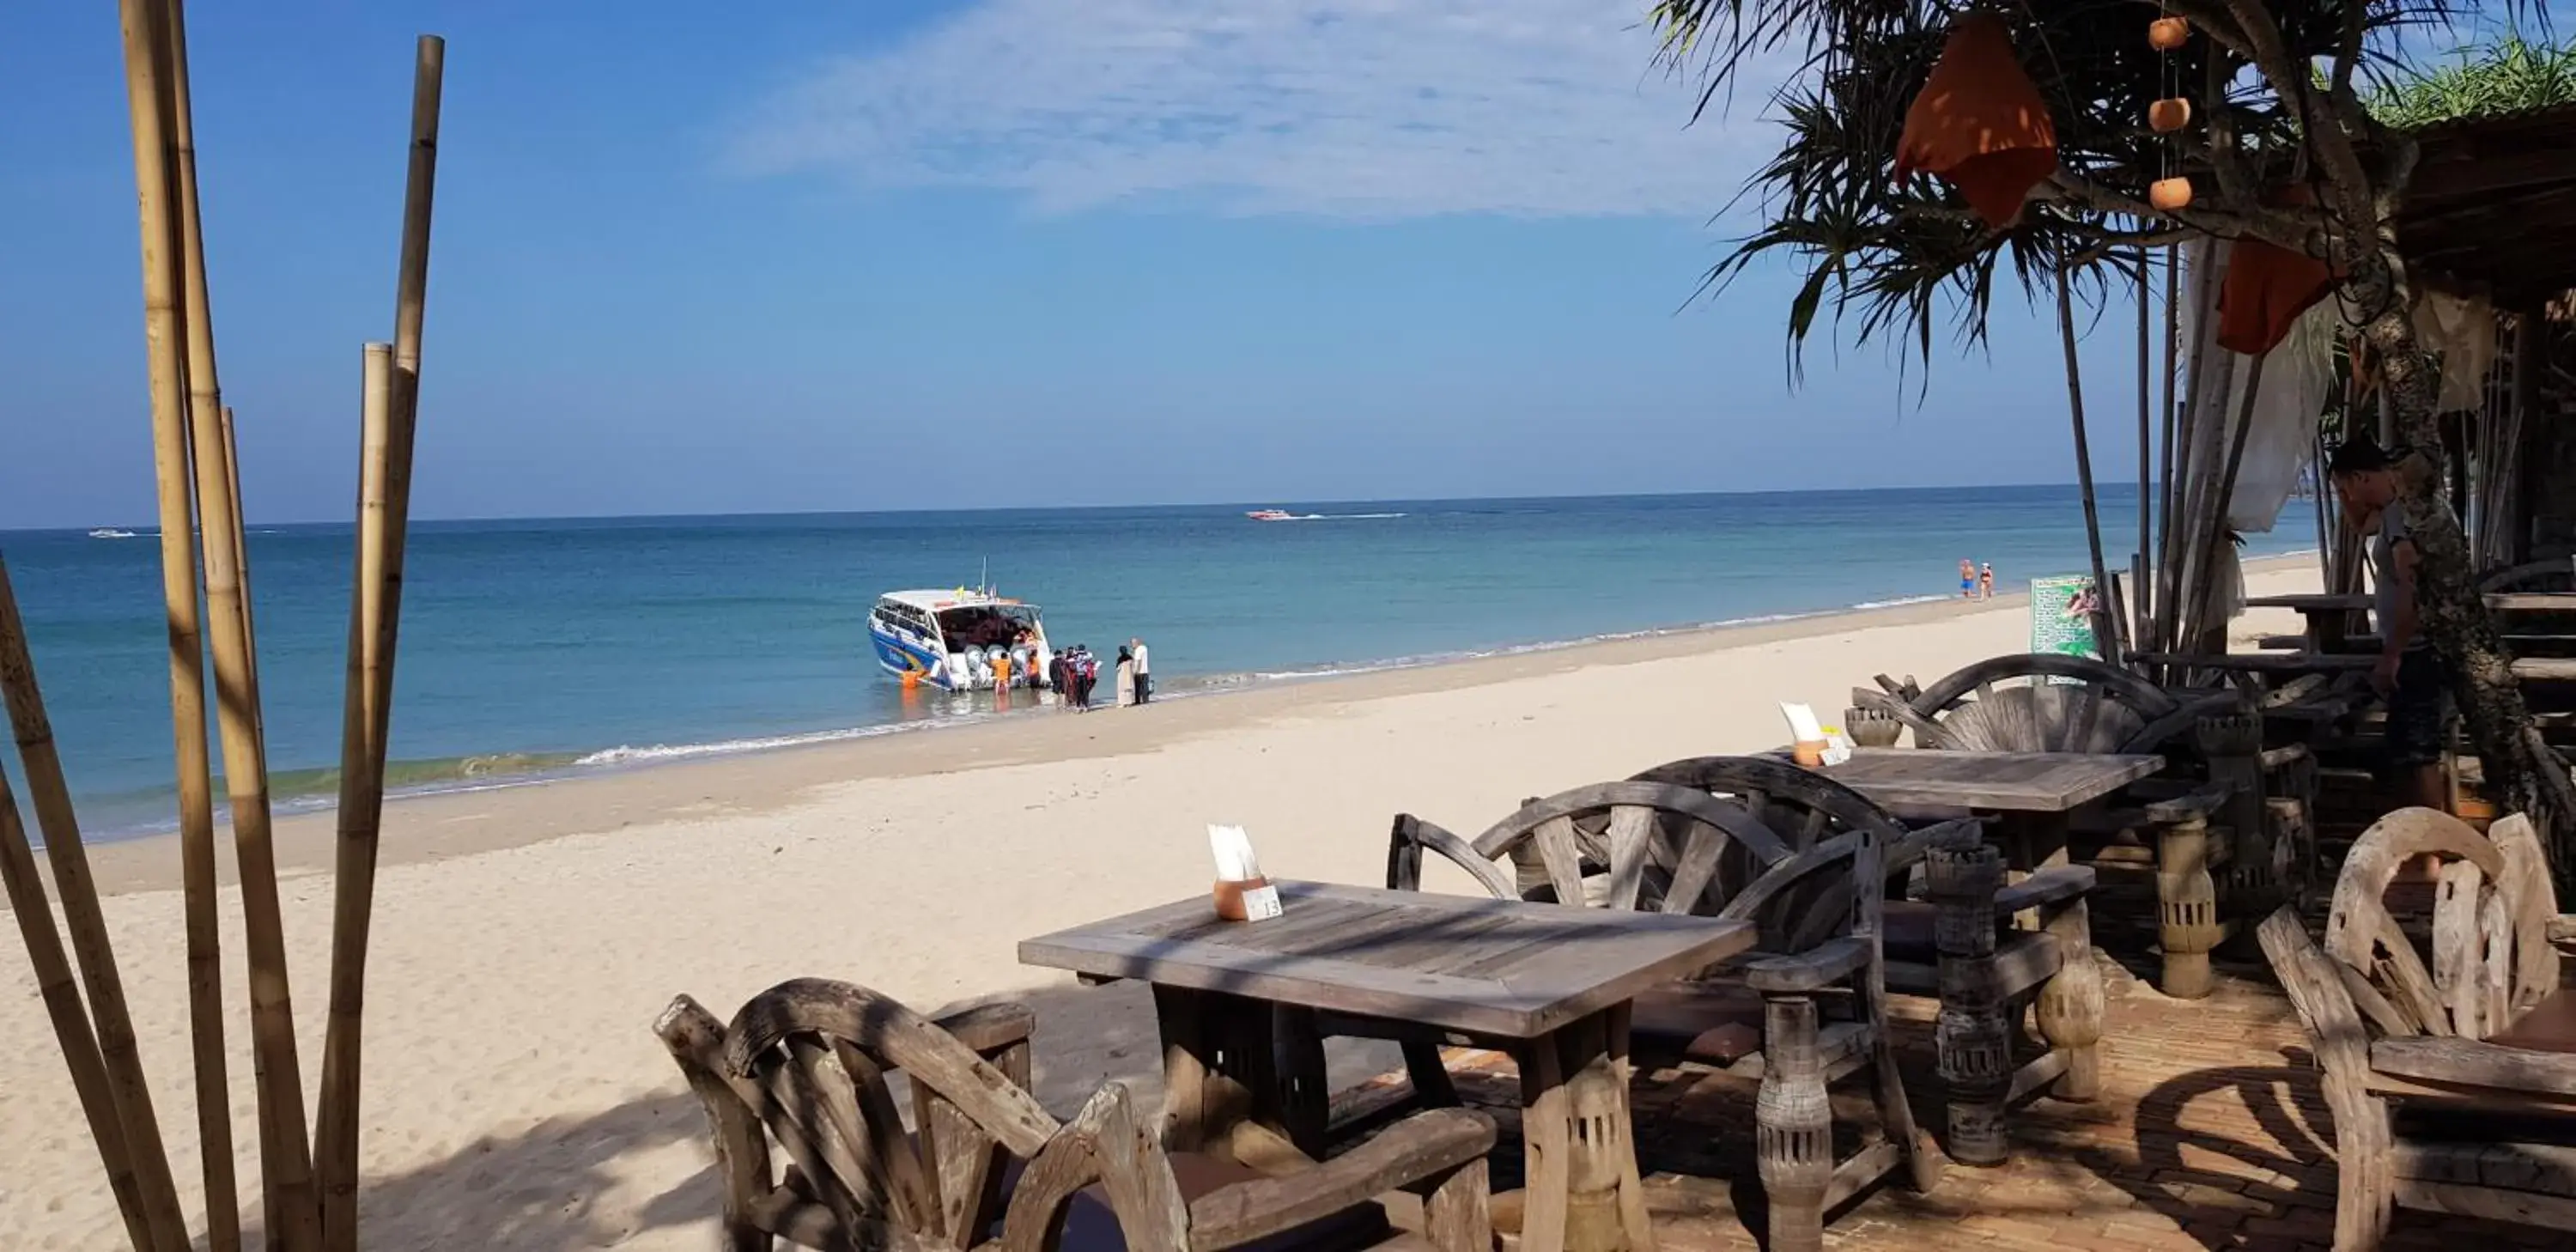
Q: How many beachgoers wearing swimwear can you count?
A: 2